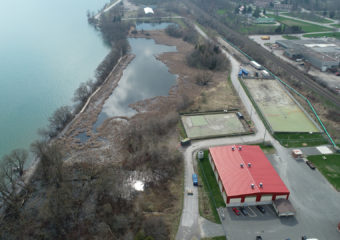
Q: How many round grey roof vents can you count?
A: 6